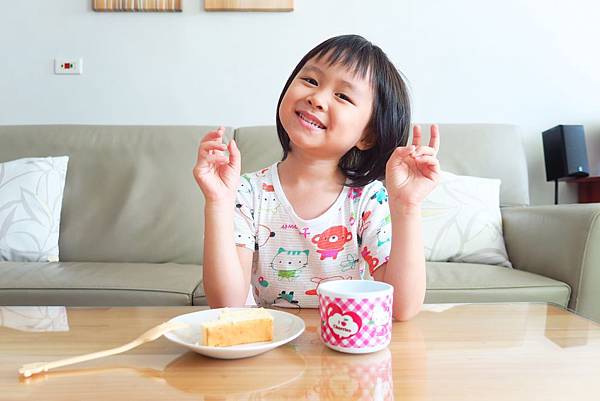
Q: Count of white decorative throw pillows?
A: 2